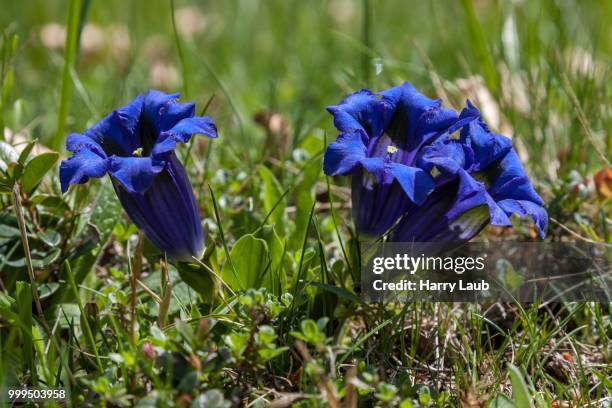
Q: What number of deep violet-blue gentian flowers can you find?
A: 3